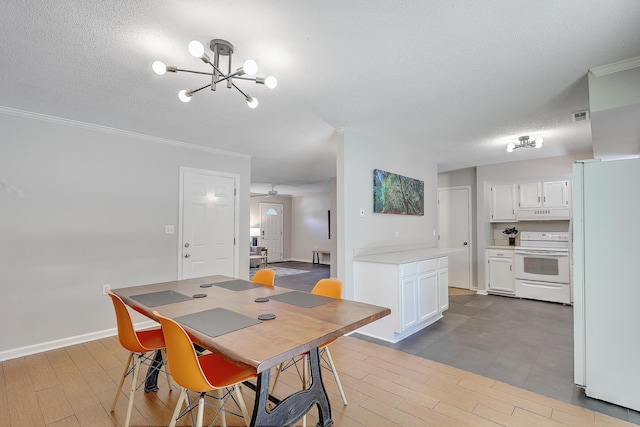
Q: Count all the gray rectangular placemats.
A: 4